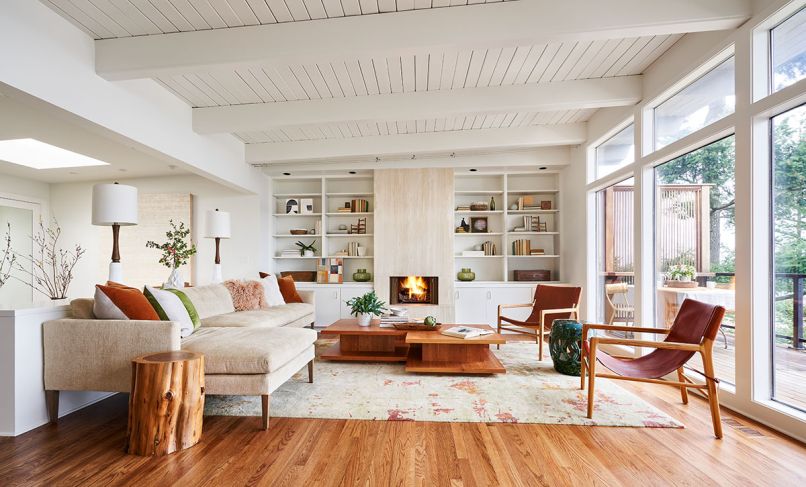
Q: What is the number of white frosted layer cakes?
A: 0